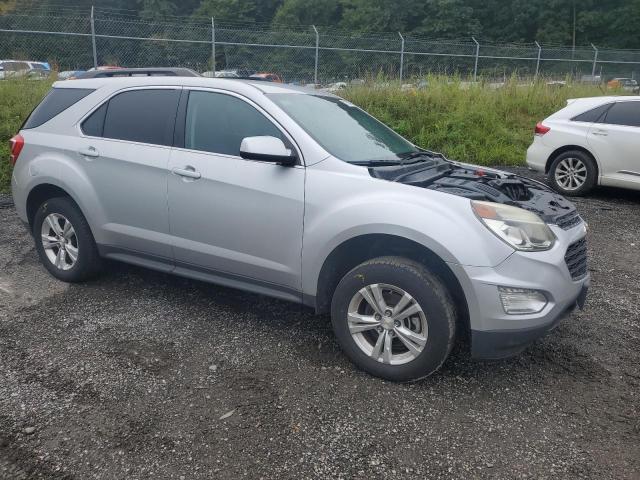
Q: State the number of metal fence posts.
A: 7